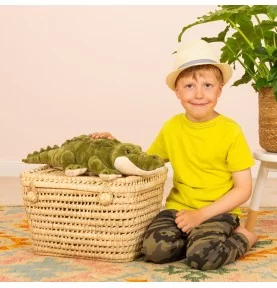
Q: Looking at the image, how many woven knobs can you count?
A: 2